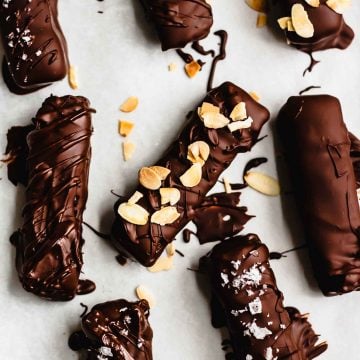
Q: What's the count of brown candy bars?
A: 8